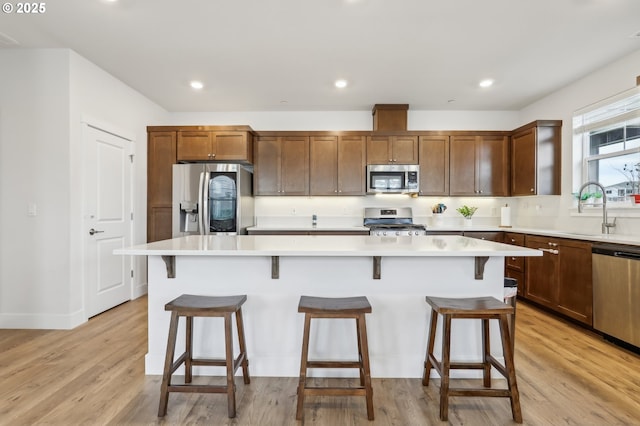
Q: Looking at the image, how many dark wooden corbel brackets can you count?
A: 4